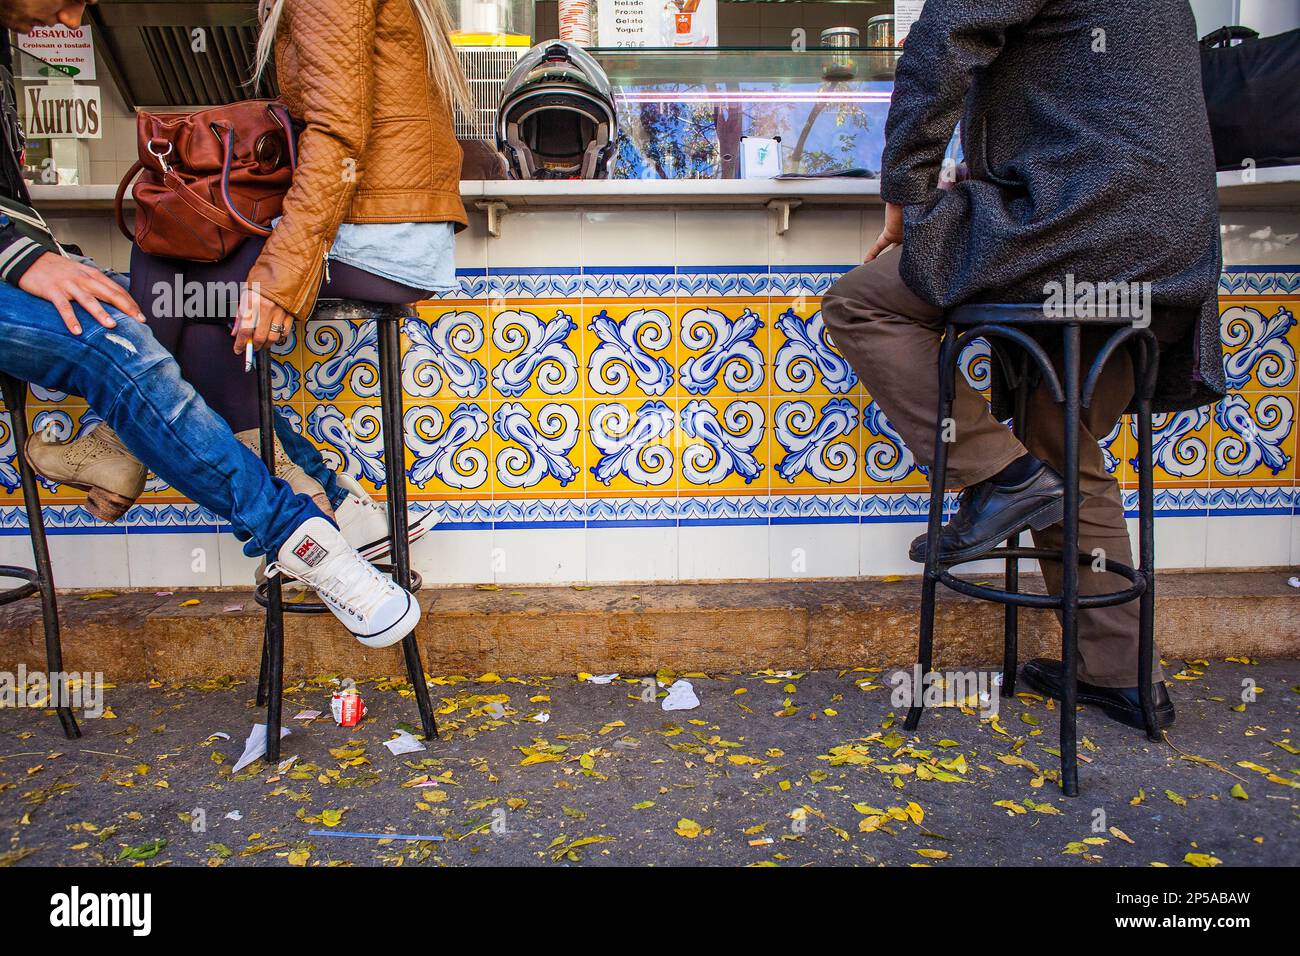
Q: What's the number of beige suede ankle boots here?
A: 2